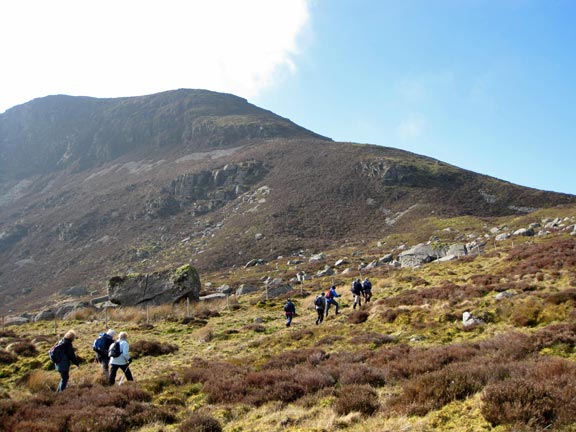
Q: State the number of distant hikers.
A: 5